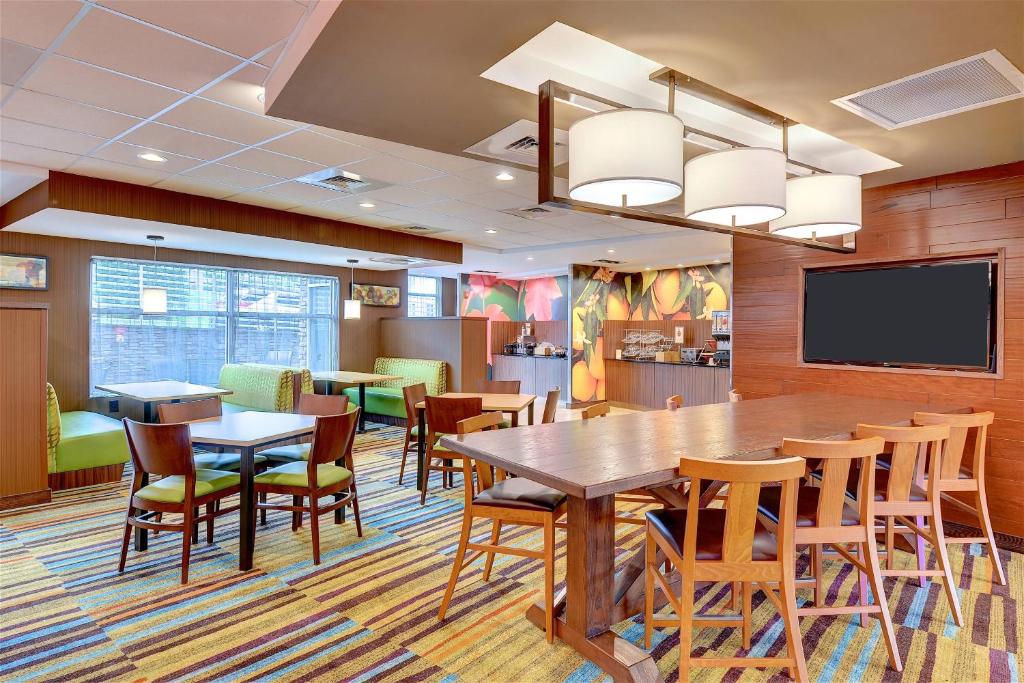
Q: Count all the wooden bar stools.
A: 8